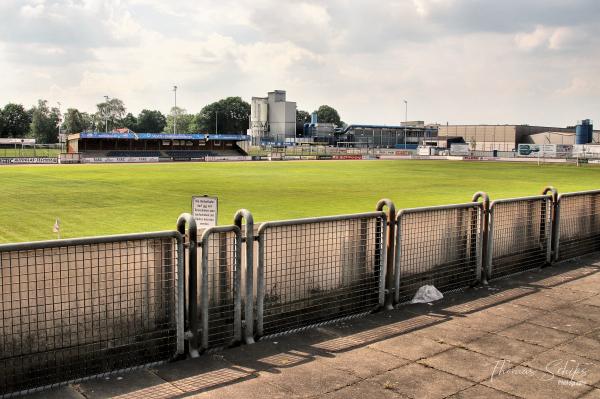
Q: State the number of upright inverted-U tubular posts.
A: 5